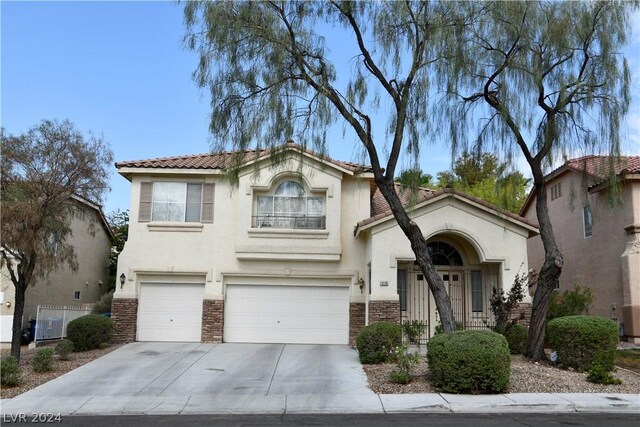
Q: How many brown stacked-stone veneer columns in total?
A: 5